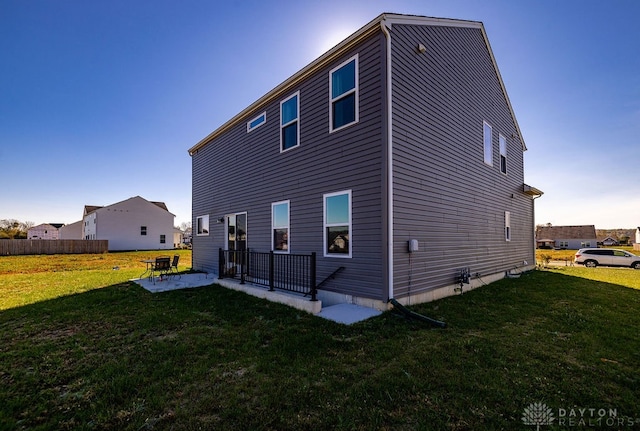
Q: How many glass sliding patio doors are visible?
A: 1